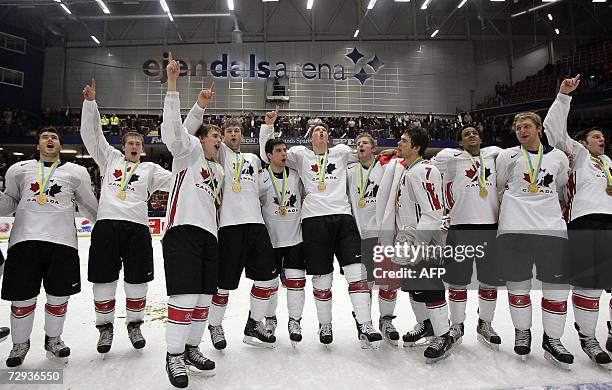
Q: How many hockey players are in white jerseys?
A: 11